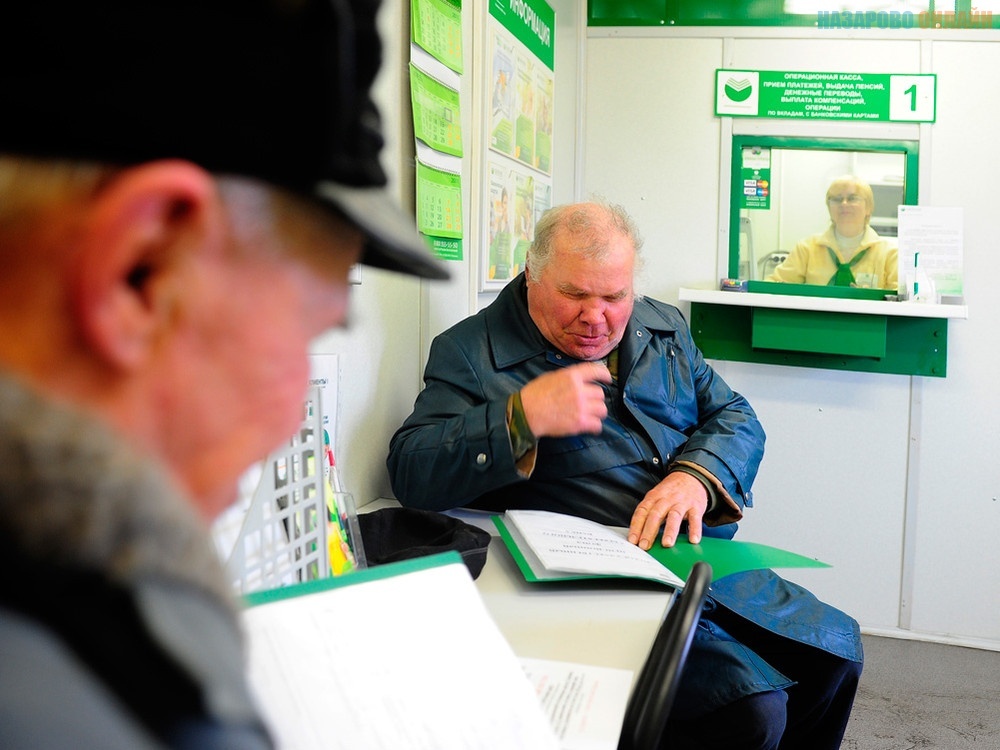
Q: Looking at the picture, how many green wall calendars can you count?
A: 3